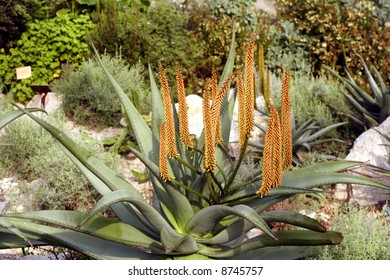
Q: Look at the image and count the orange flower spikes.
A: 11